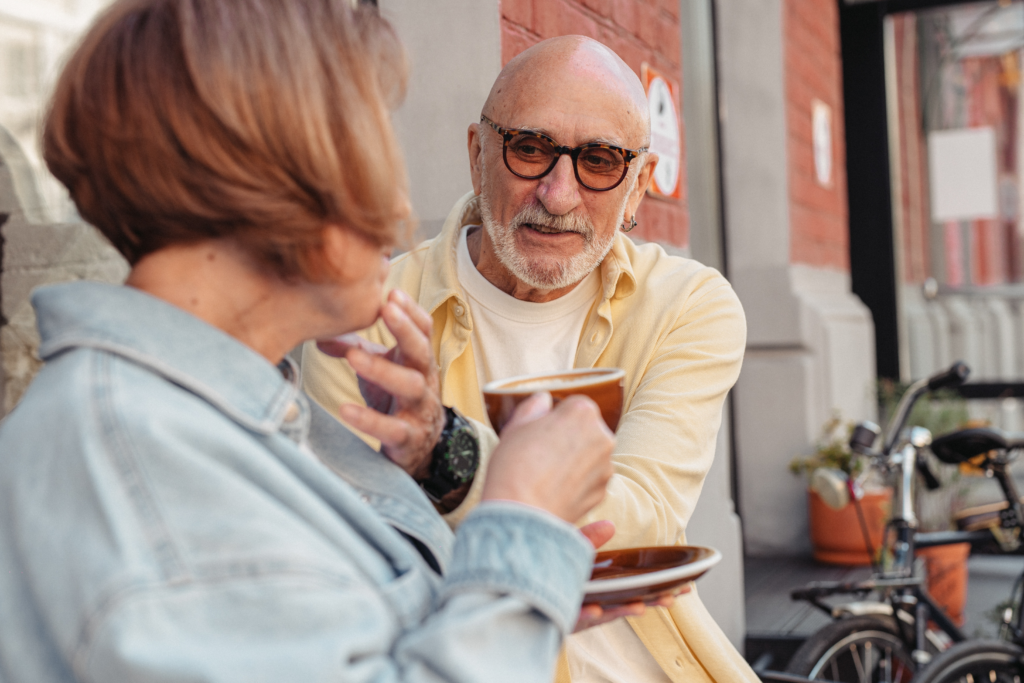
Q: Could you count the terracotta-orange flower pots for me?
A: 2